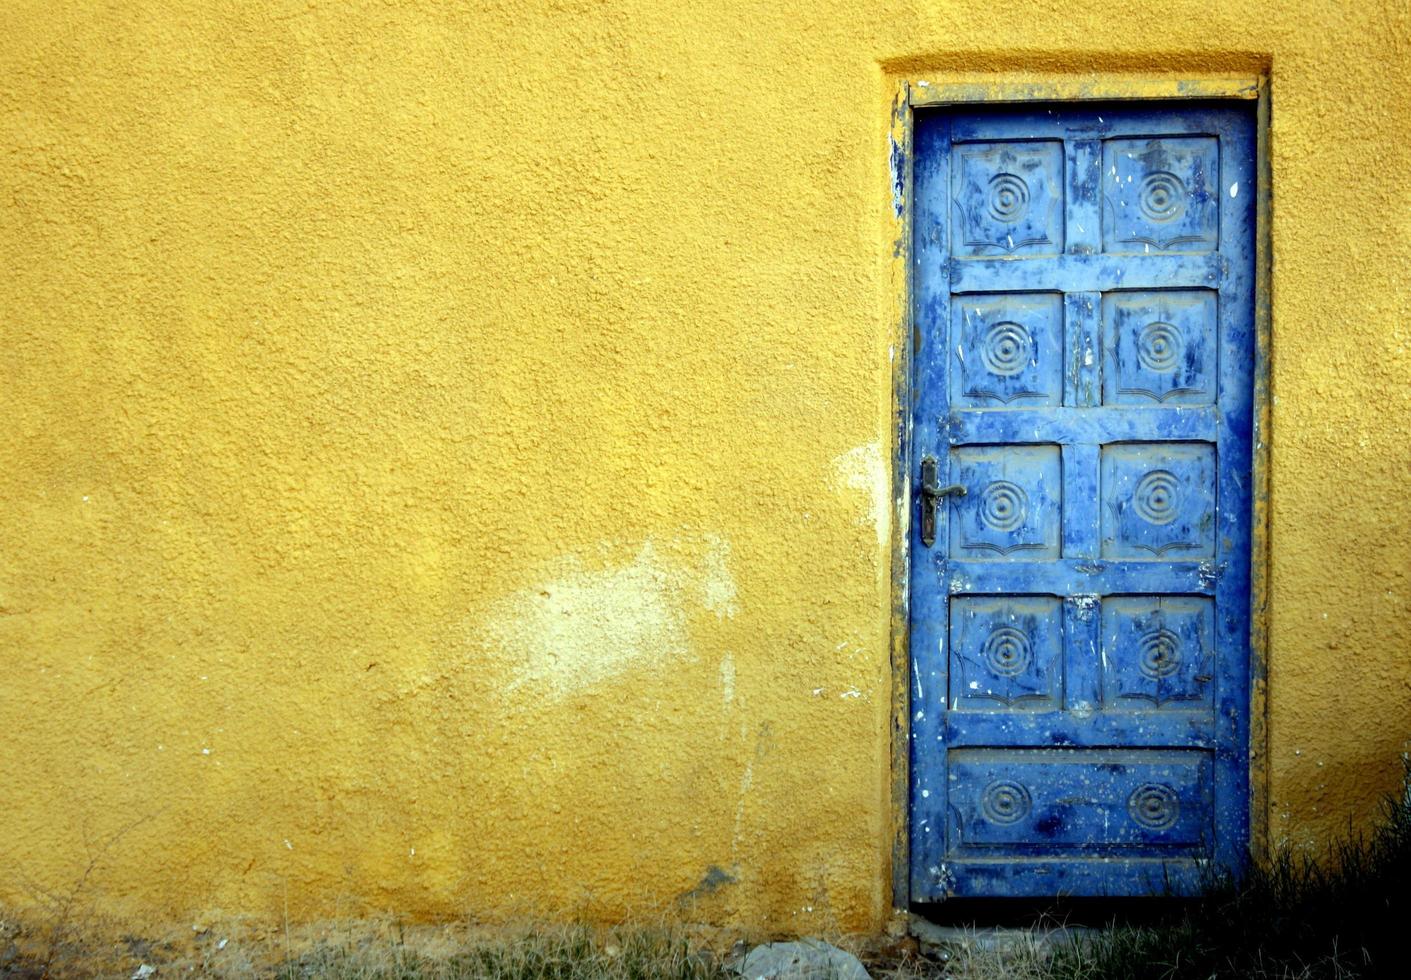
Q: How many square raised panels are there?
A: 8